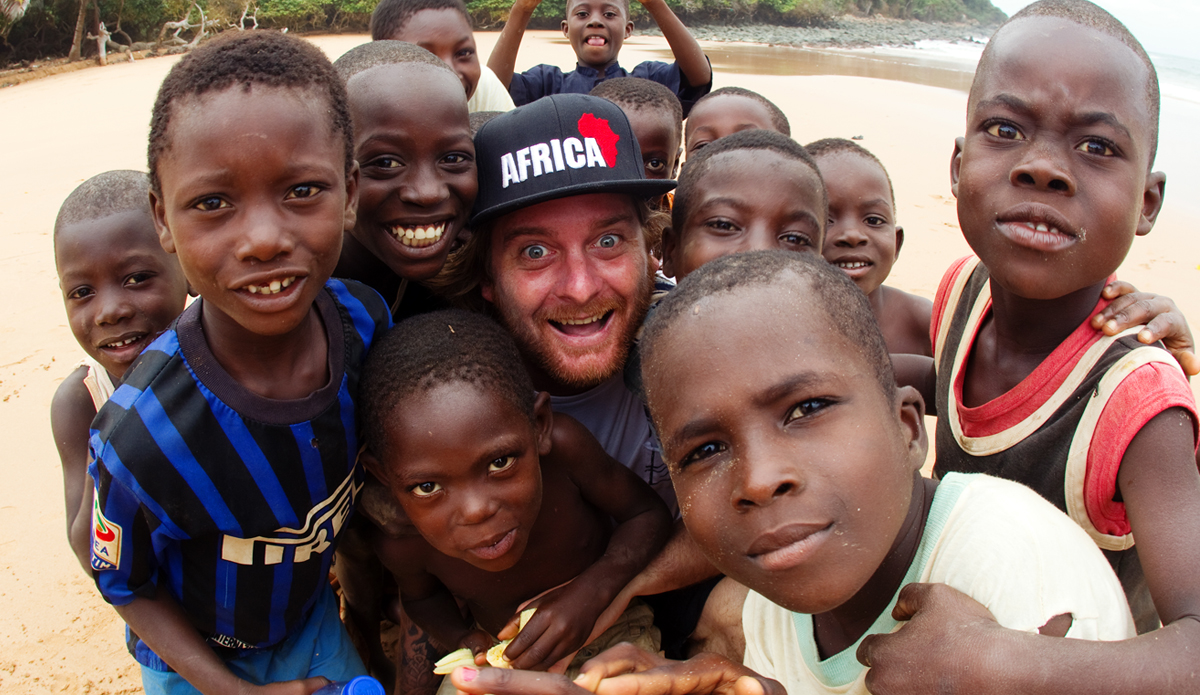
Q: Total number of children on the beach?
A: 12